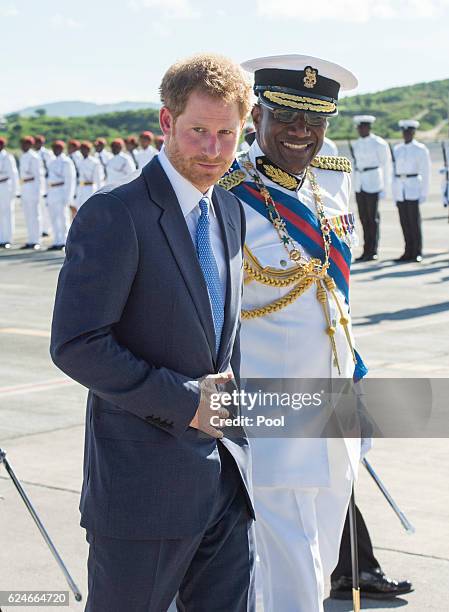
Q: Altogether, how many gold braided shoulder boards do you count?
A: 2